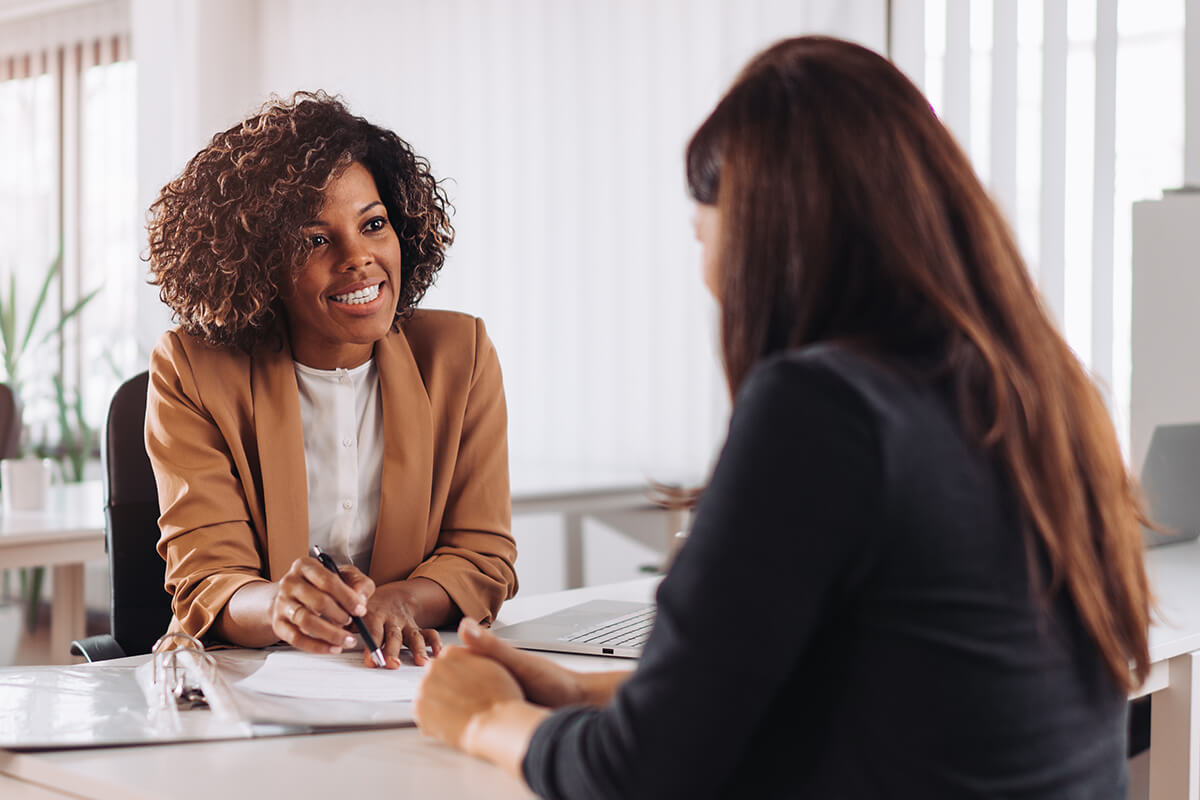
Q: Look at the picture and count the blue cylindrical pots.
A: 0